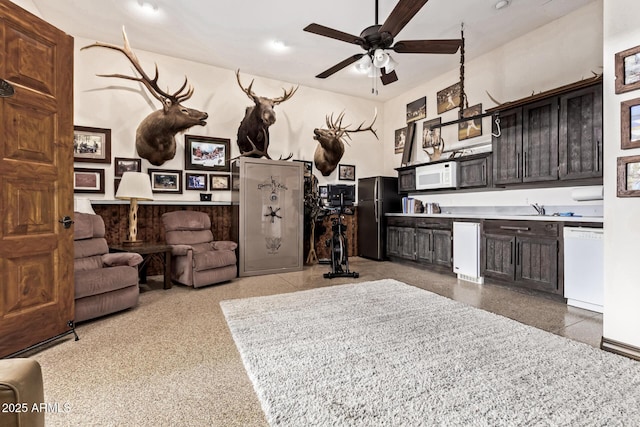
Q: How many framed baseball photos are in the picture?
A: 5